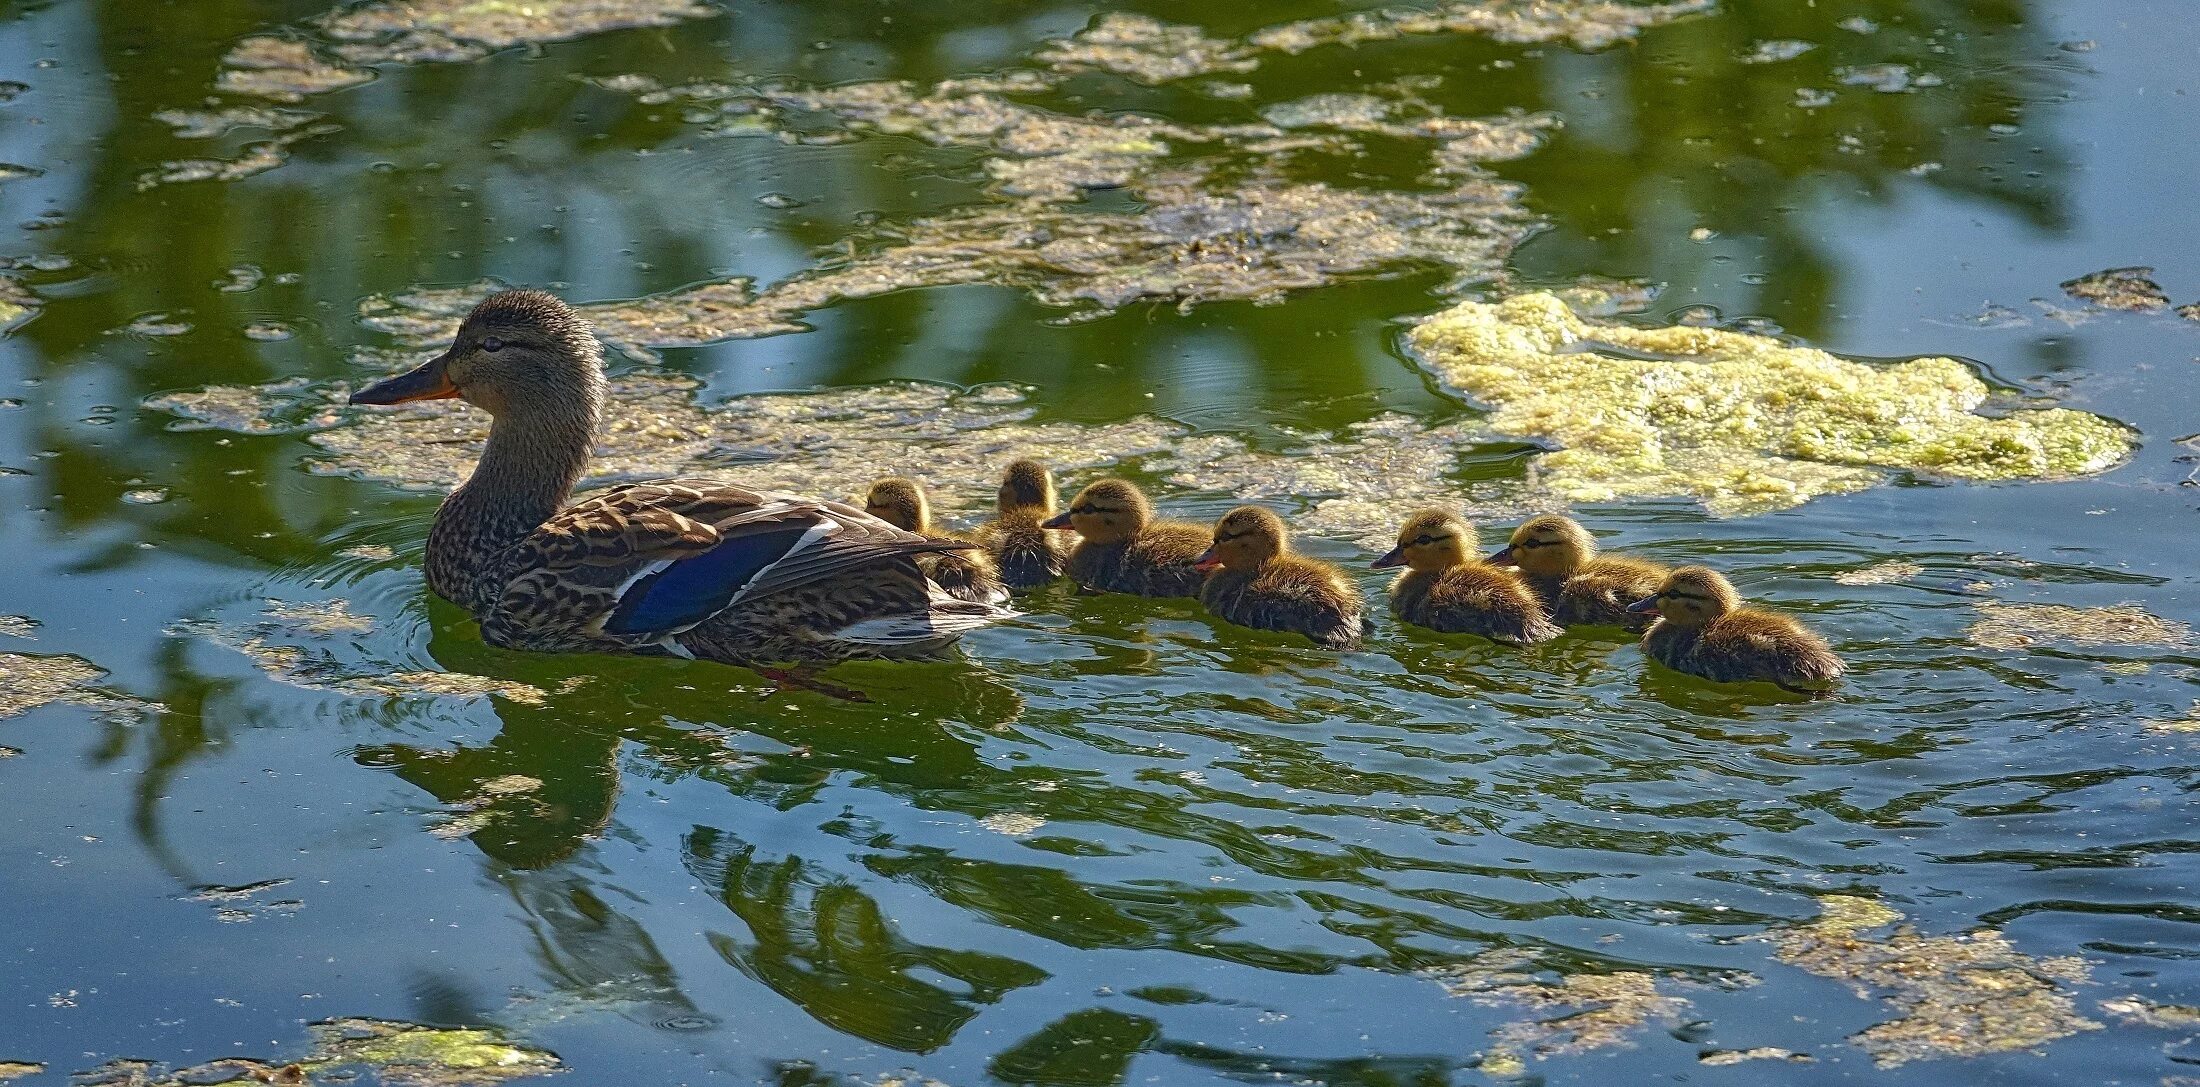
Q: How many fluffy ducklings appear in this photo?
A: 7